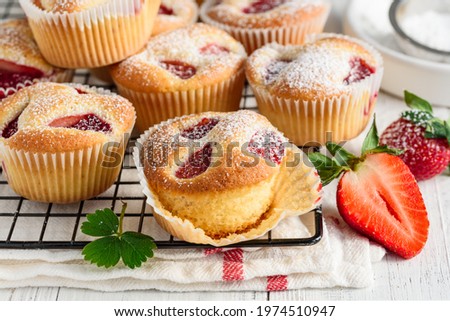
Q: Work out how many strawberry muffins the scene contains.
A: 8